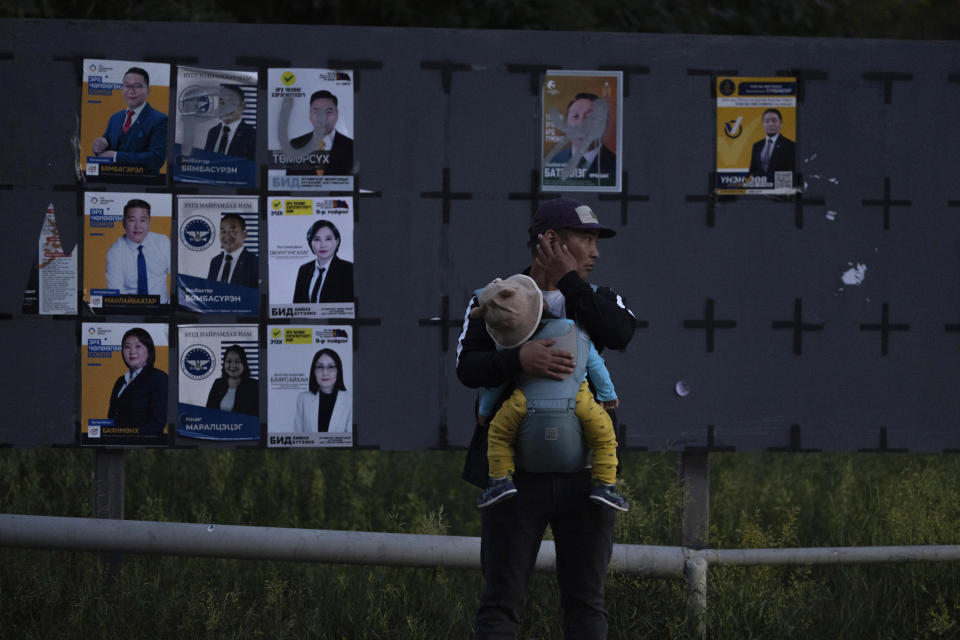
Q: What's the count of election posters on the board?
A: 11